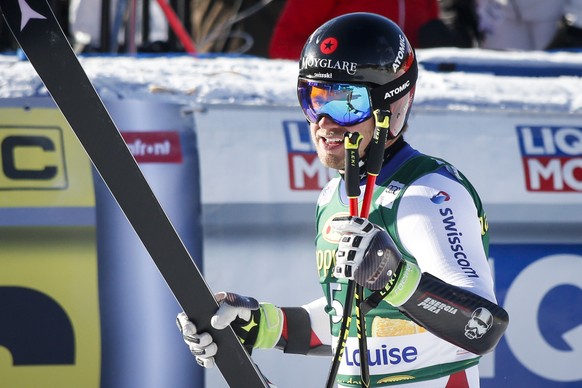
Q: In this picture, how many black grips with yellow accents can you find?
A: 2